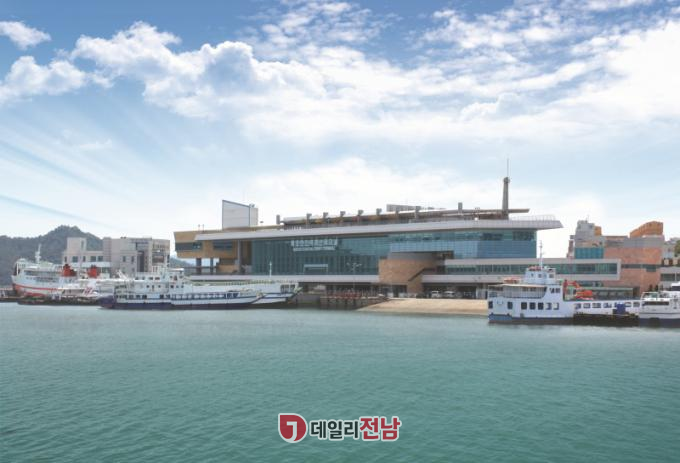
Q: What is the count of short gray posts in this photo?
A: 9